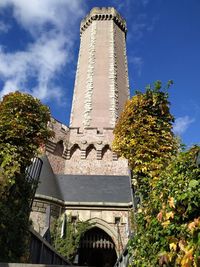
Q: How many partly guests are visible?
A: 0